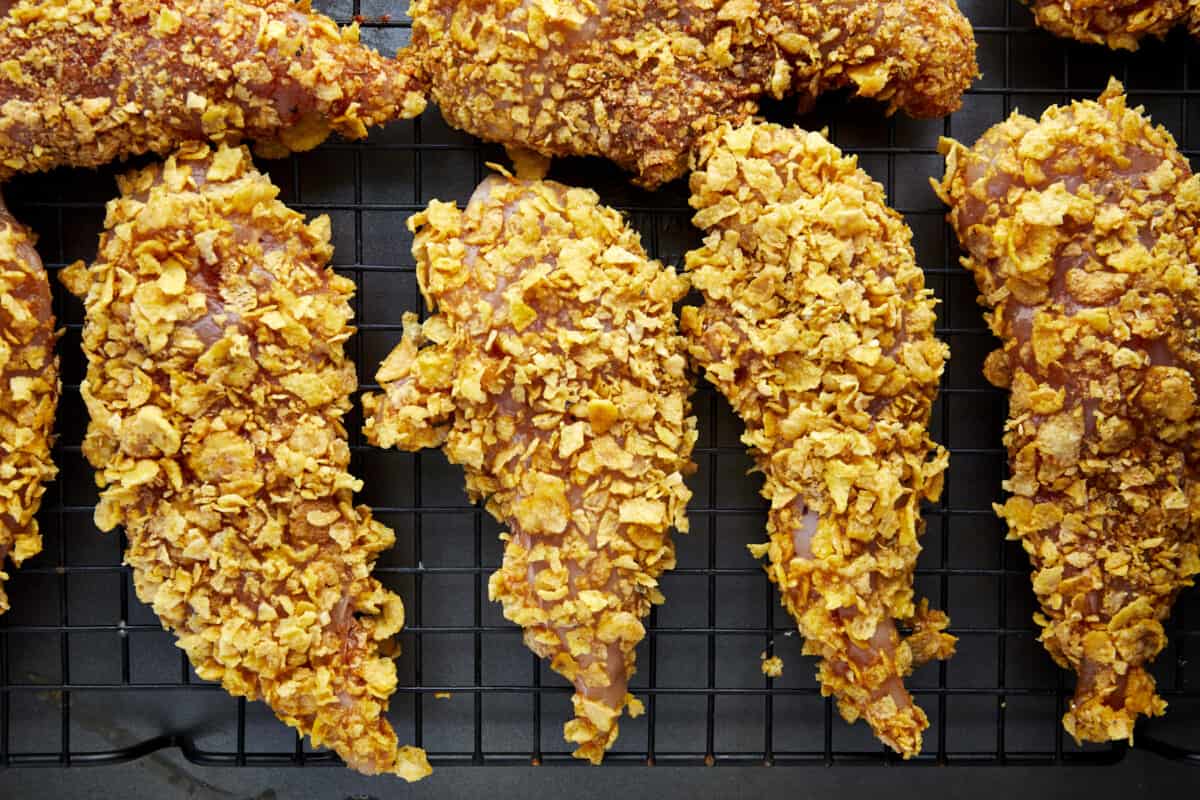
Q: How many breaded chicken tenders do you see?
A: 8